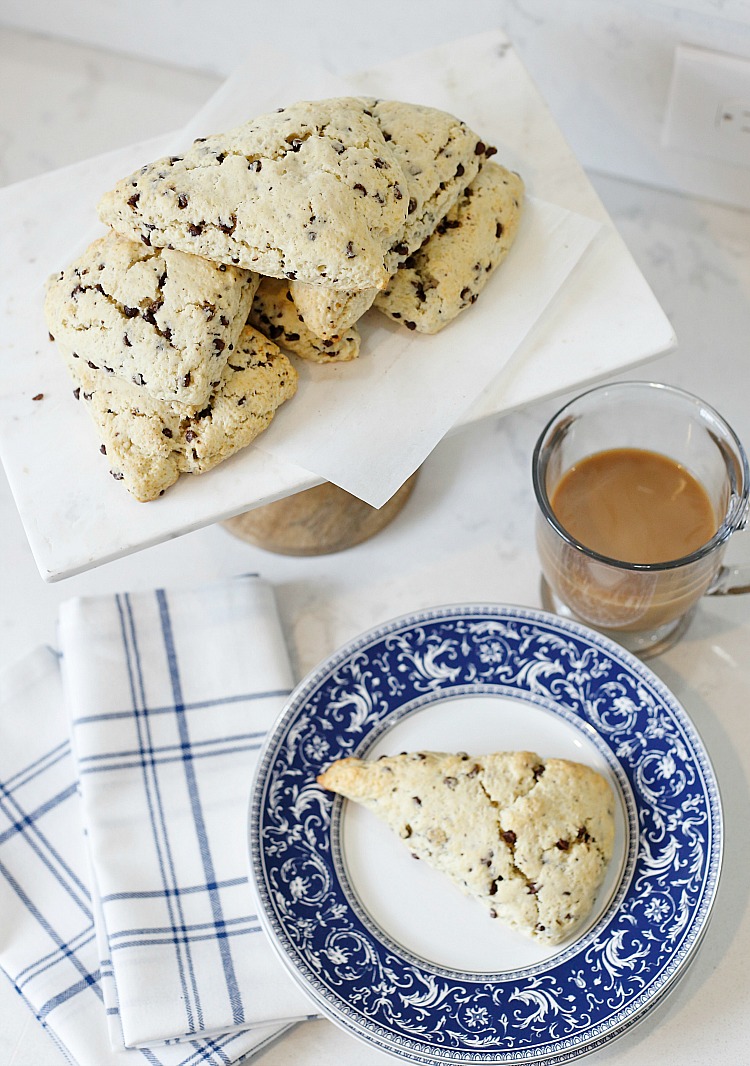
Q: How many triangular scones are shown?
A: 7